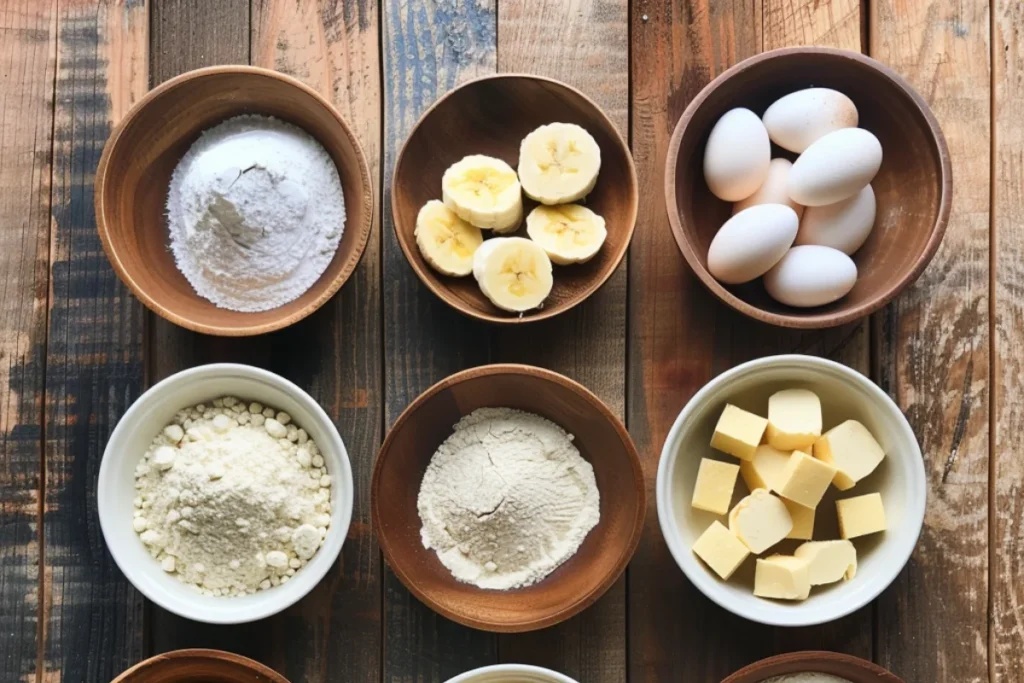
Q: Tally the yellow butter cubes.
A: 12